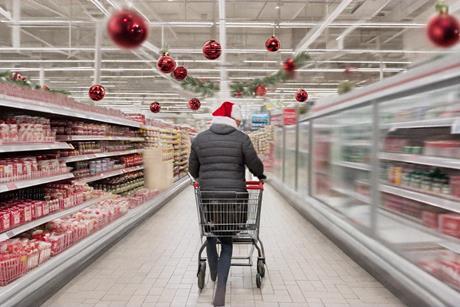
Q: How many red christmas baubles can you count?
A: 12